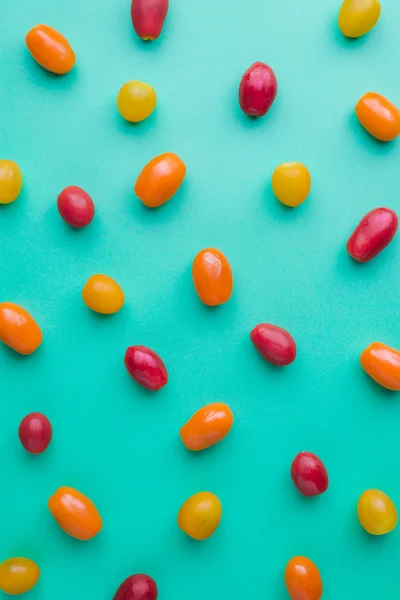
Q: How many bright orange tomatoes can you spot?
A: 9